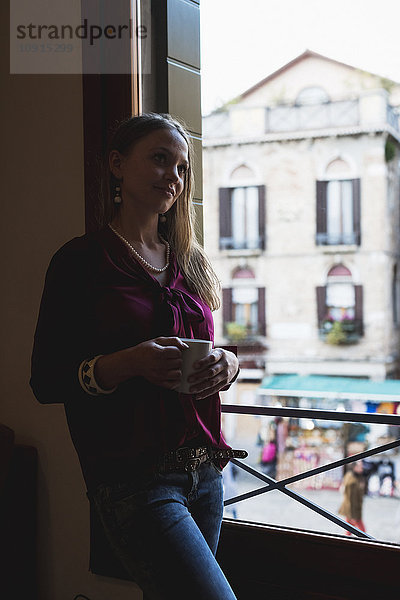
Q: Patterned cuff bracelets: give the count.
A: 1